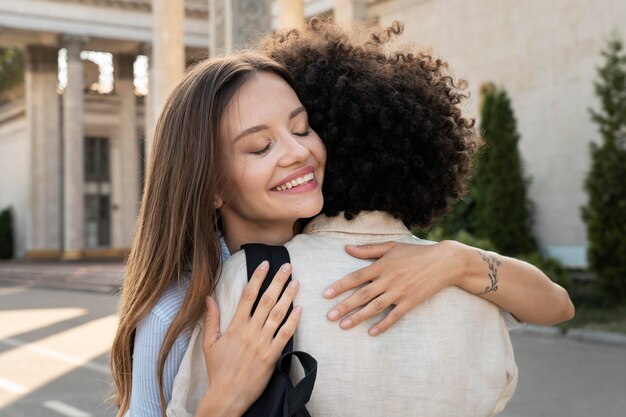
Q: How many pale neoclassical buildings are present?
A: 1